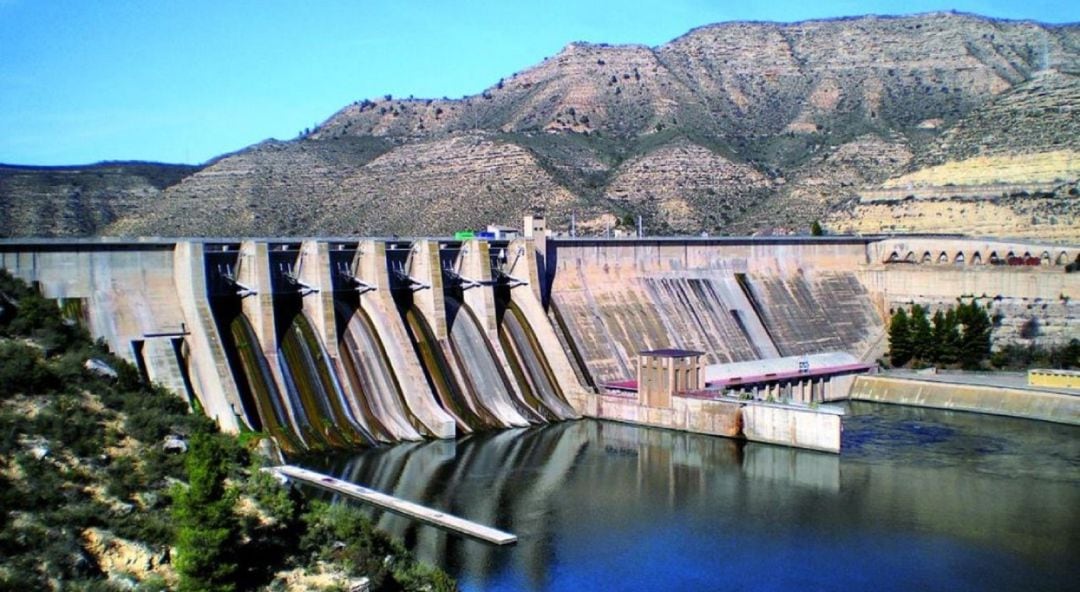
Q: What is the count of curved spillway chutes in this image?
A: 6